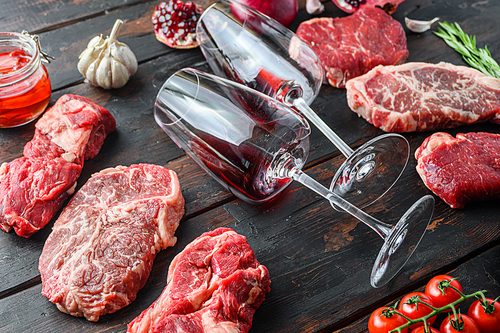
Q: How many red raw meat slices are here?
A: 6